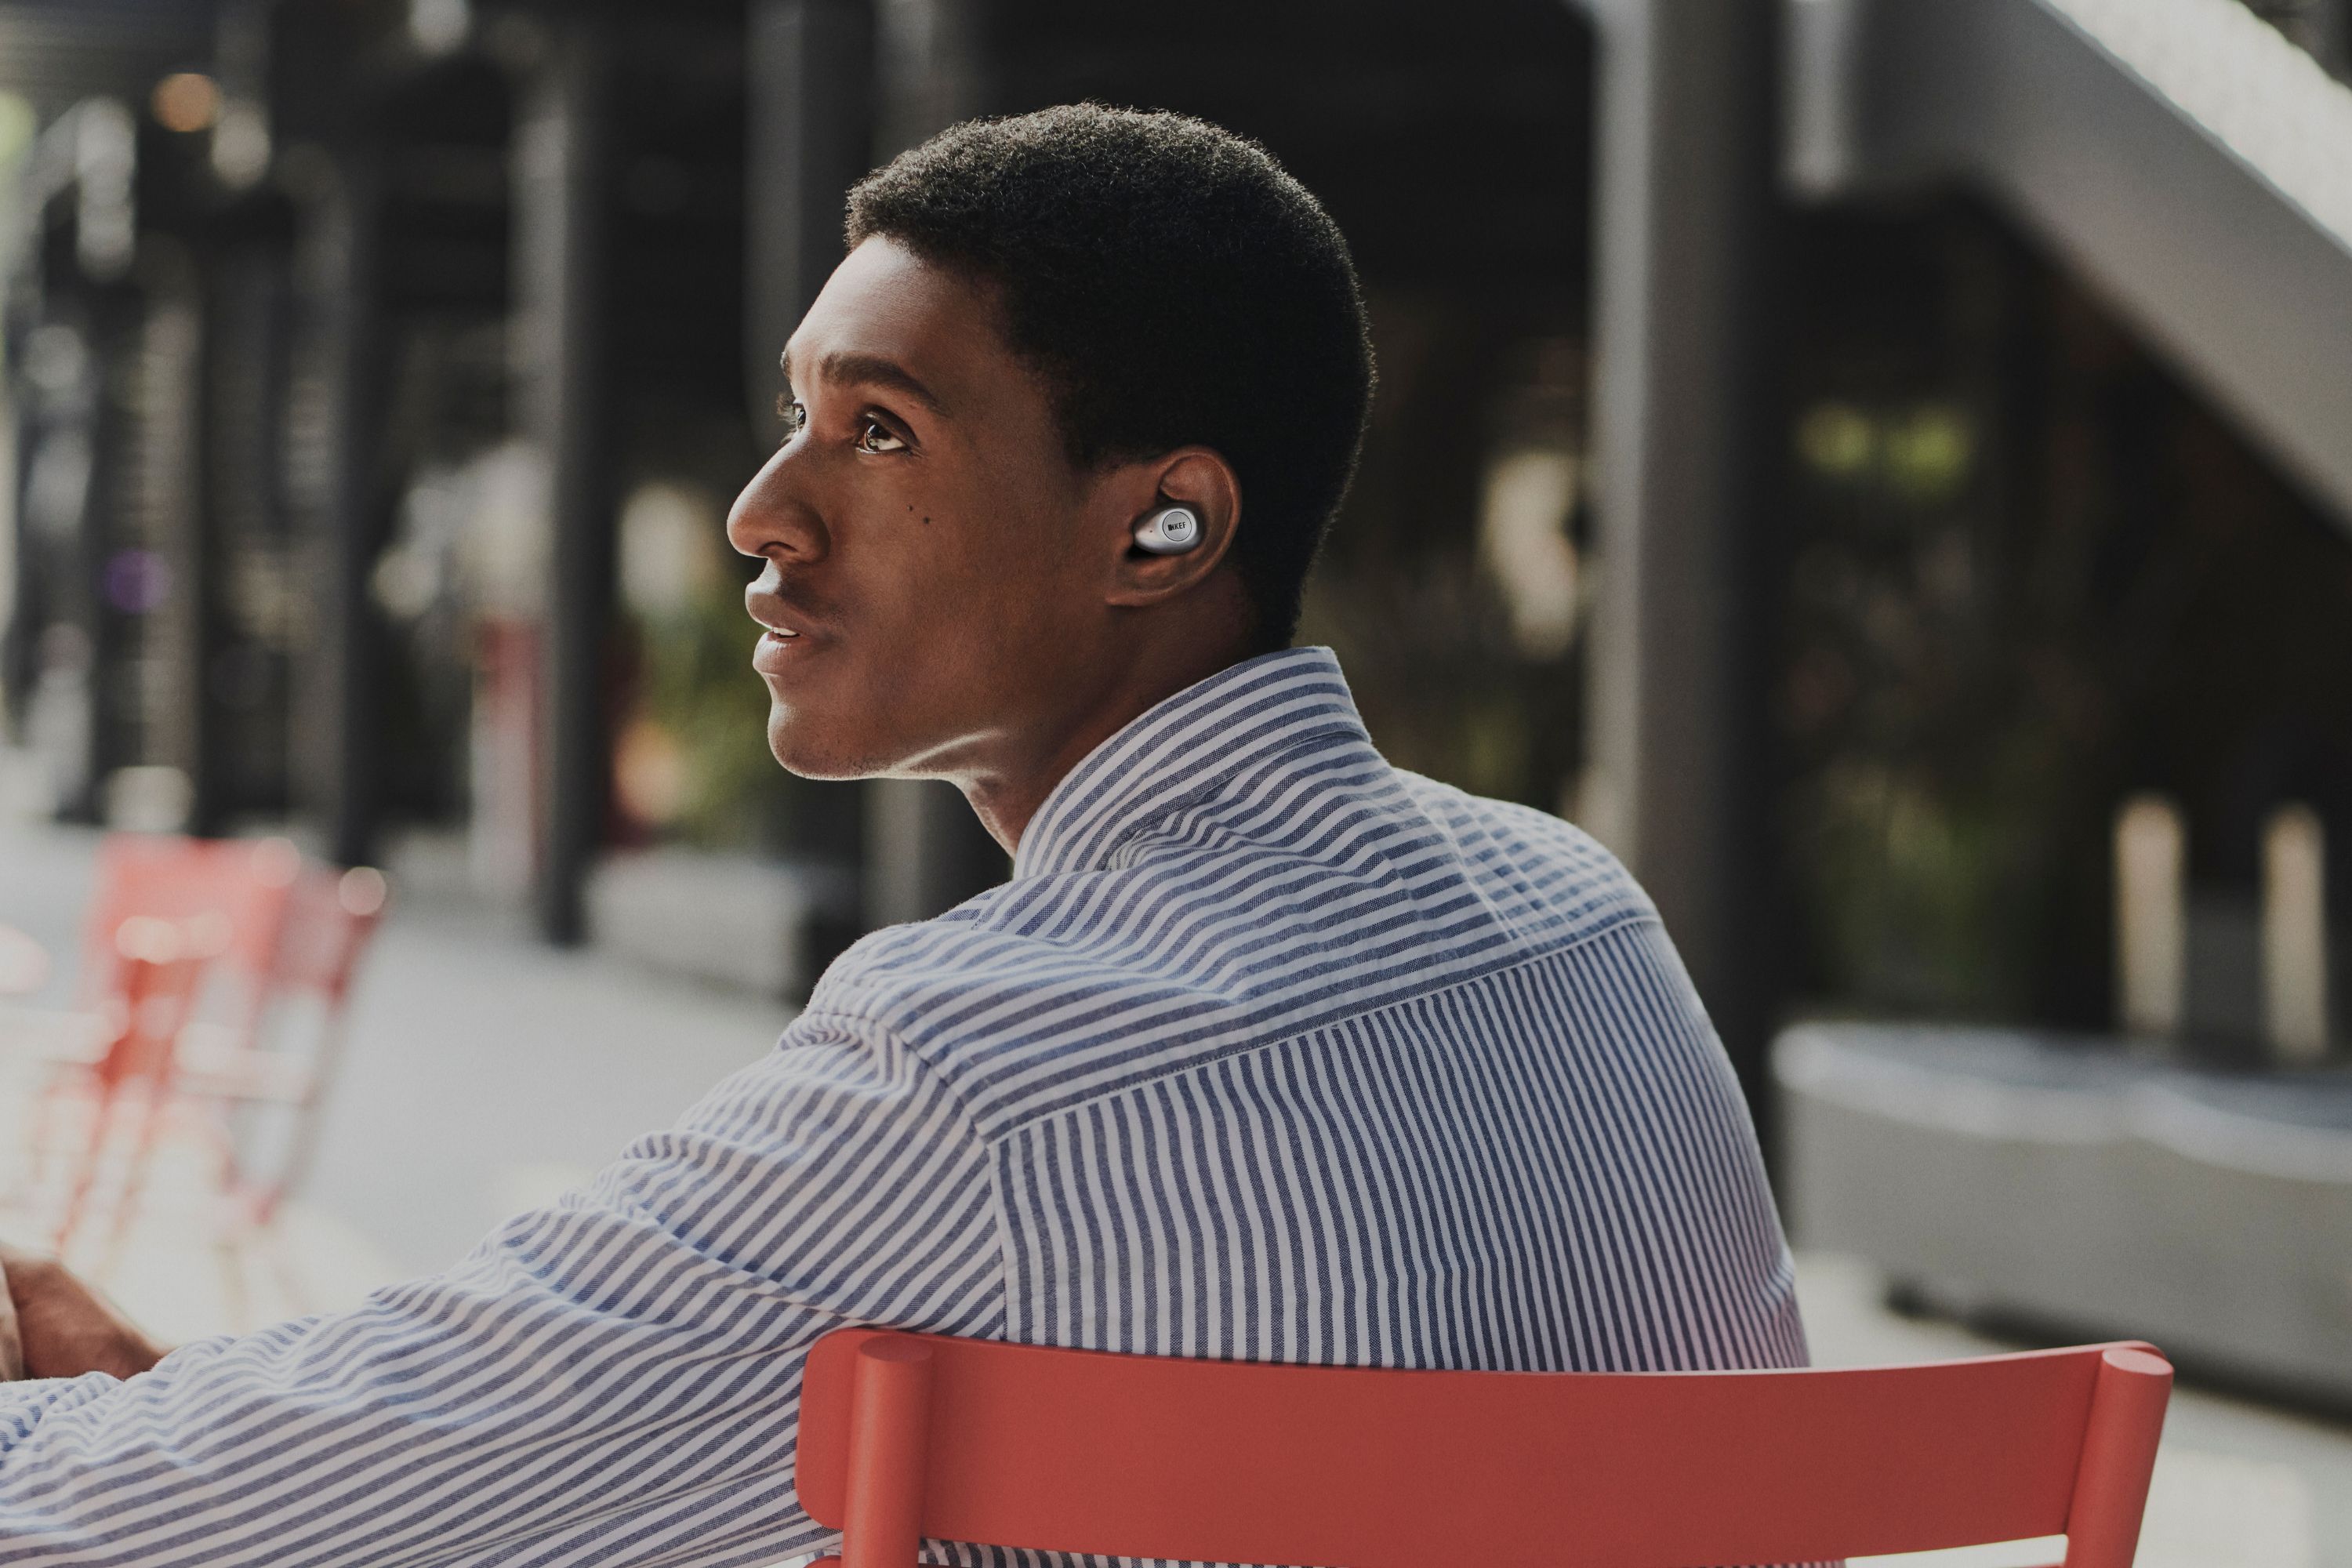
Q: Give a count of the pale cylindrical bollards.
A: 2